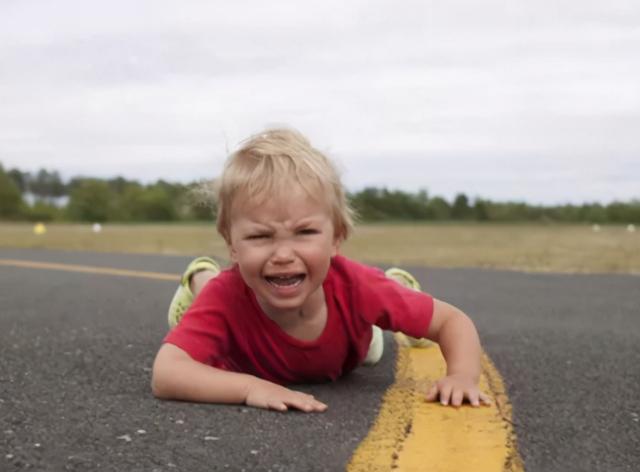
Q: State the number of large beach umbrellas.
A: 0